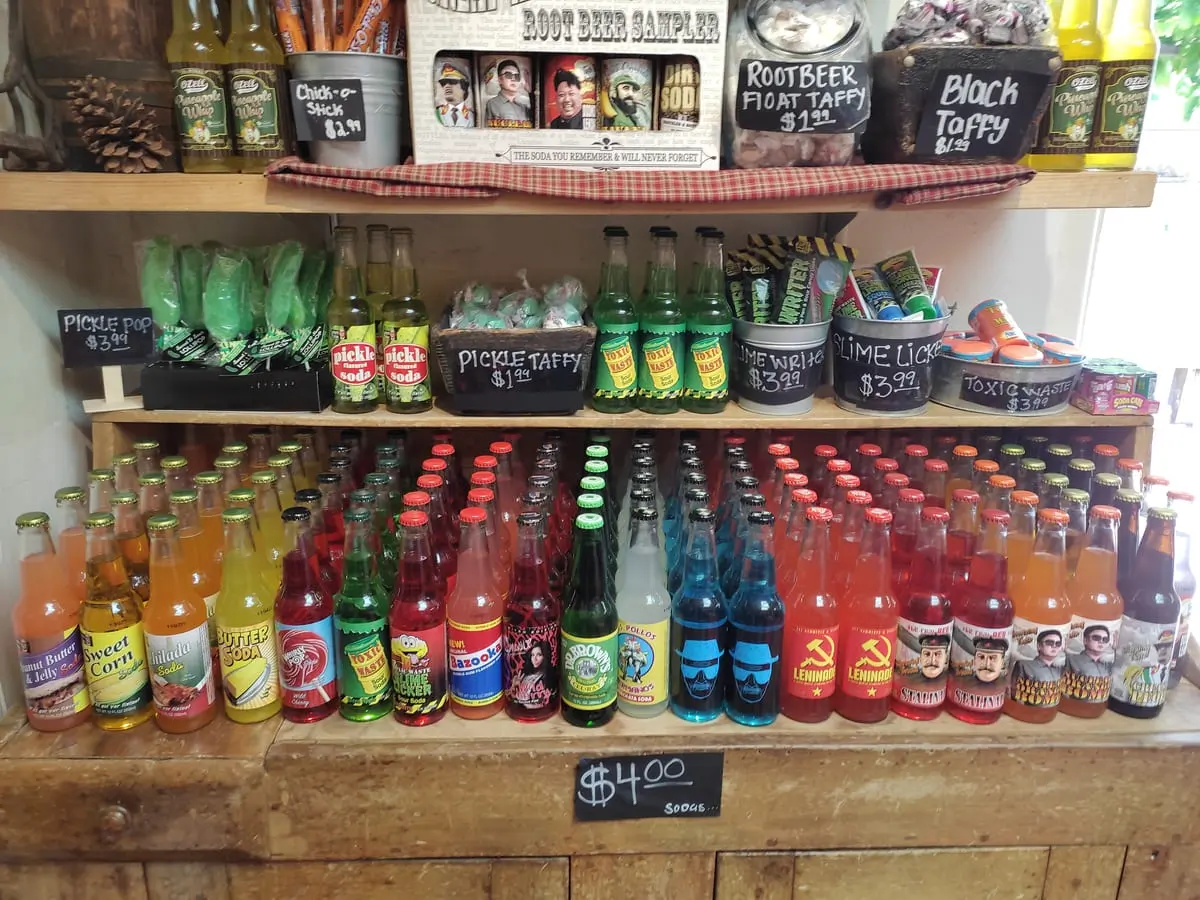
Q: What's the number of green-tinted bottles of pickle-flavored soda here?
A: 3